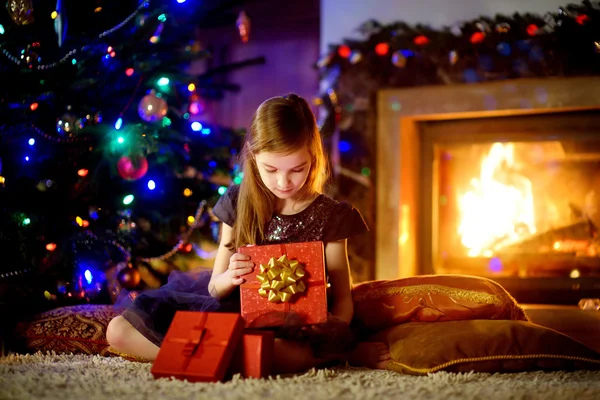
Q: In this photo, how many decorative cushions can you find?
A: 3